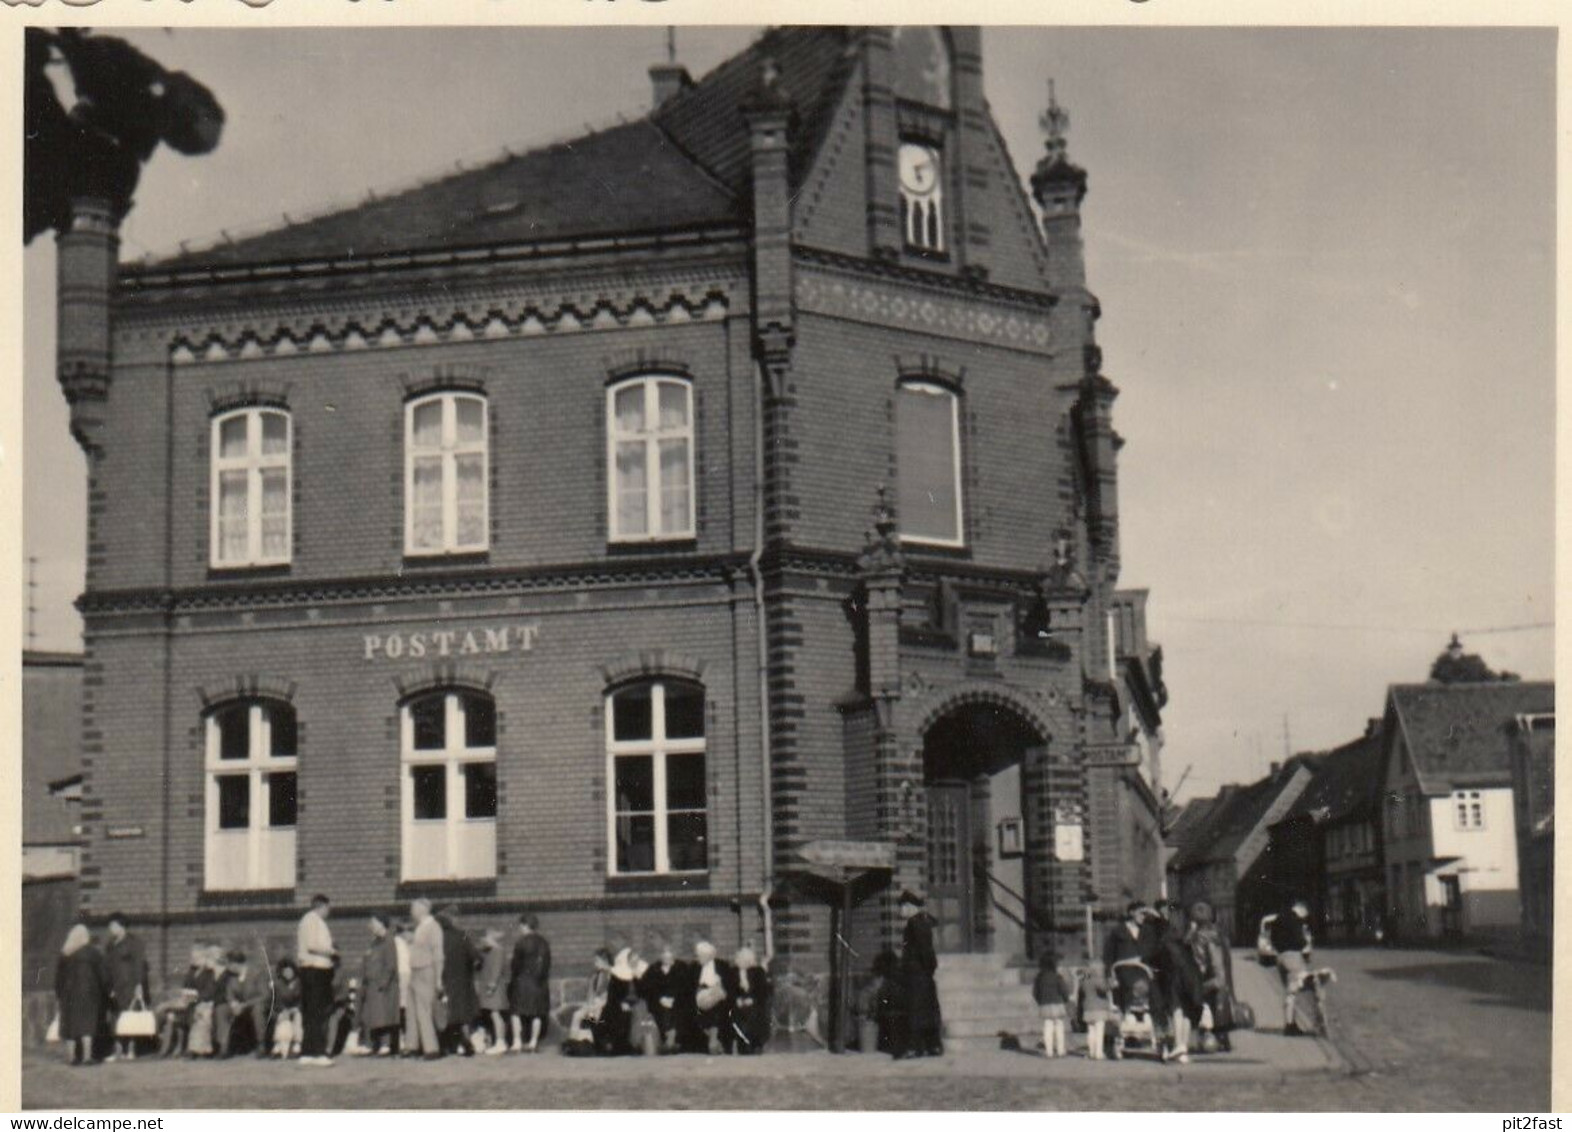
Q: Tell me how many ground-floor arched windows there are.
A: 3